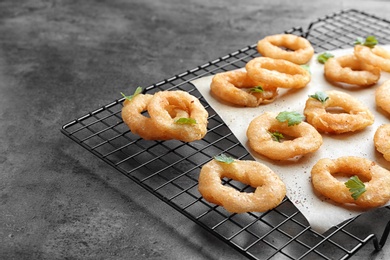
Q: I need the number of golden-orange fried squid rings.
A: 13